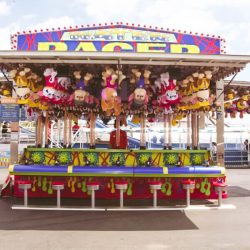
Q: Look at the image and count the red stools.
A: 7